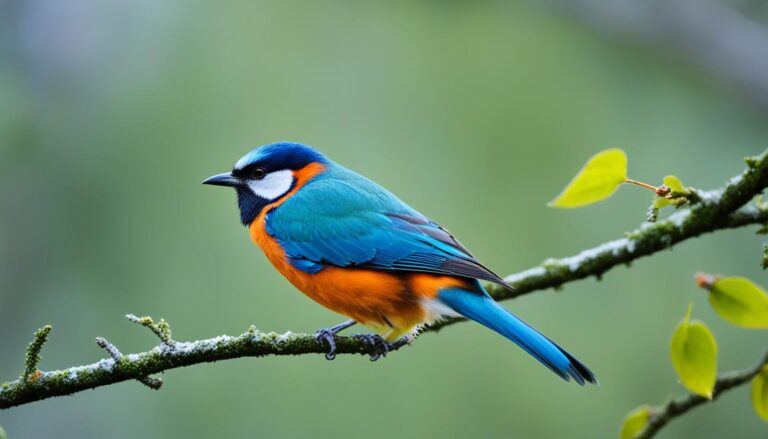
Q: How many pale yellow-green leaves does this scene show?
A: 6